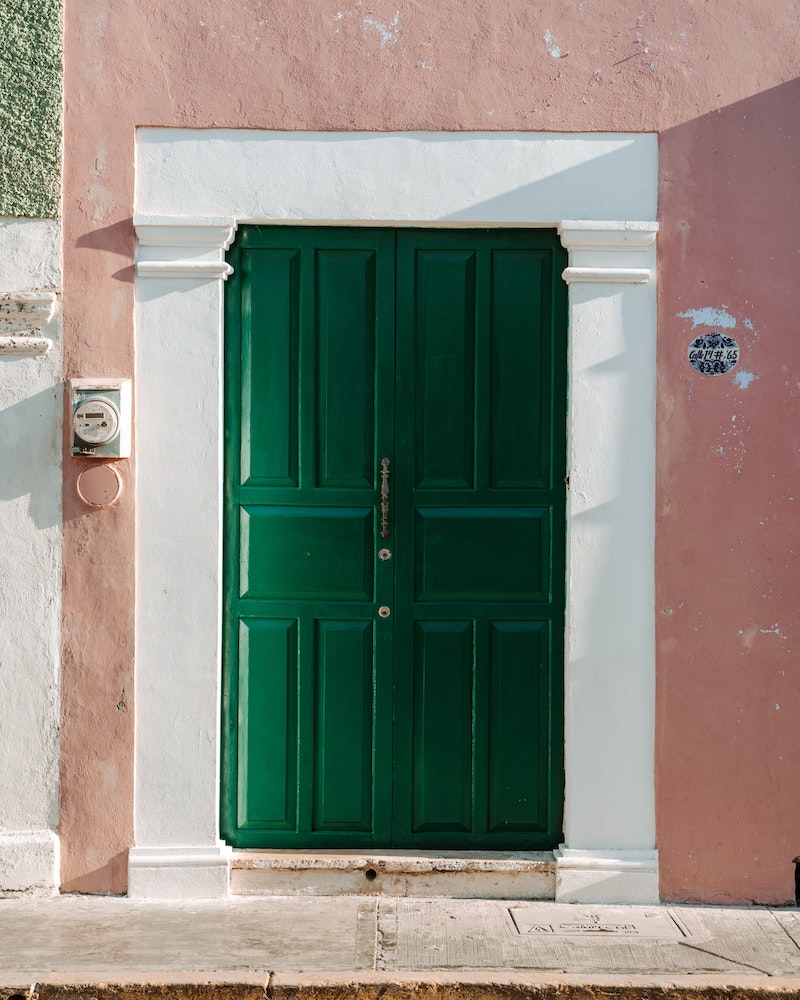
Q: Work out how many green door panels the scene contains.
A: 10